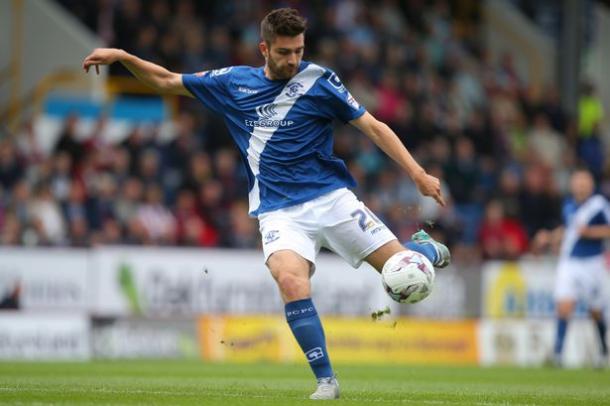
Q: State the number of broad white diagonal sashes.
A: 2